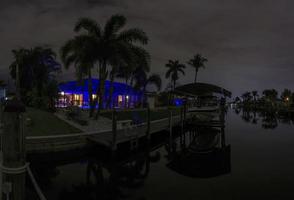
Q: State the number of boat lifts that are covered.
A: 1